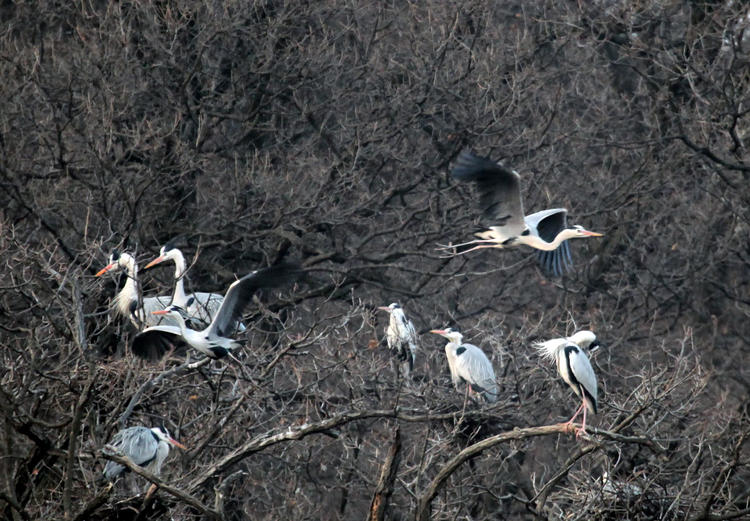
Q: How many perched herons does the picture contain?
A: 6